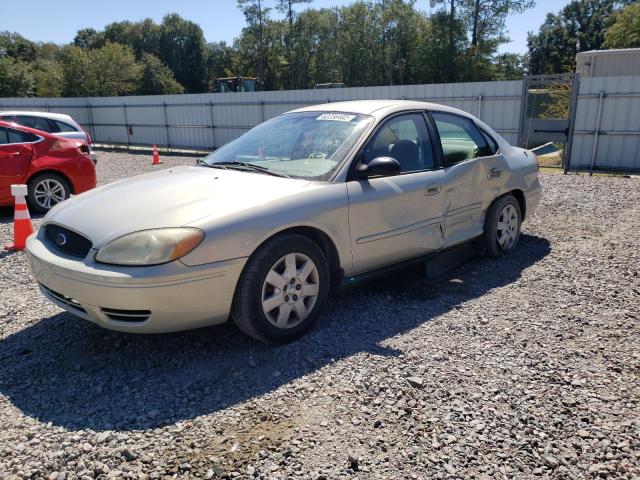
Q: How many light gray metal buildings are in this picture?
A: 1